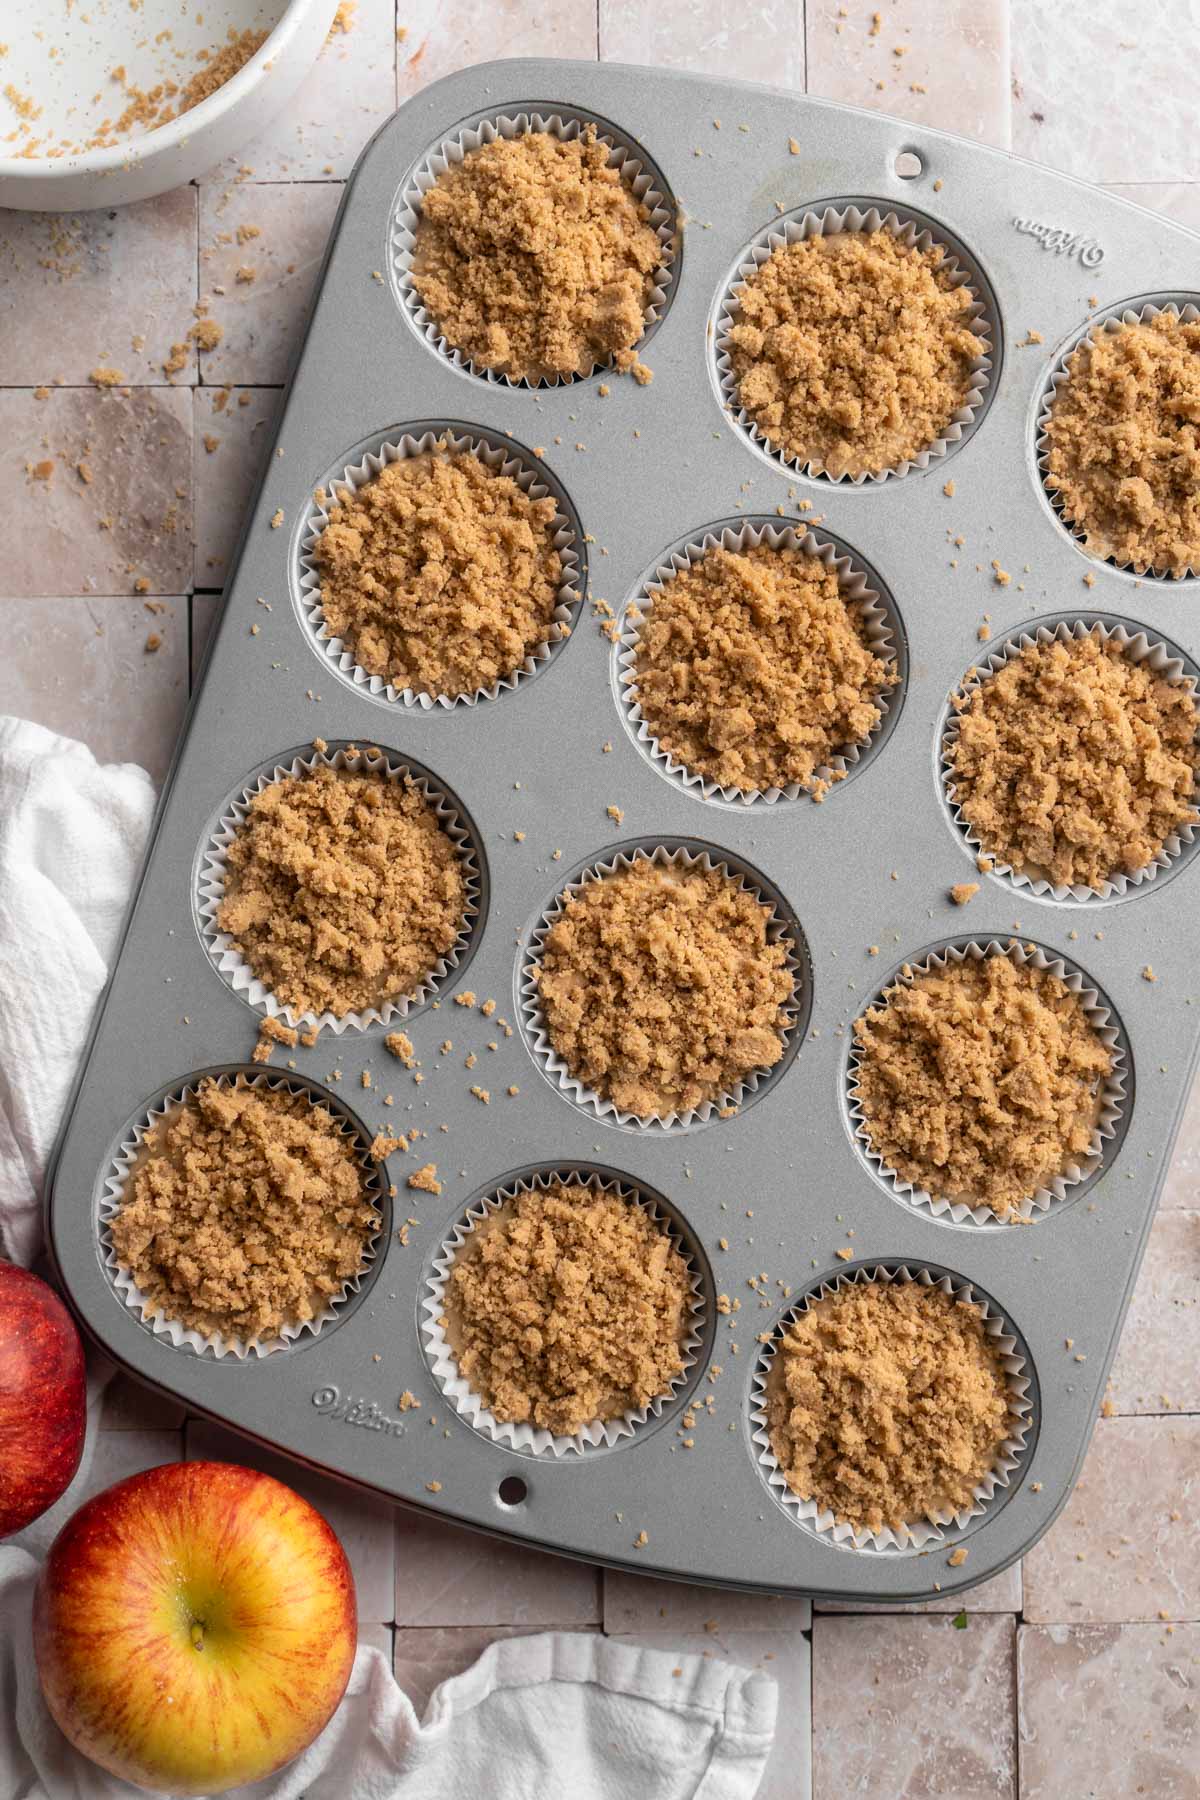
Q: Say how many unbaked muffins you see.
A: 12